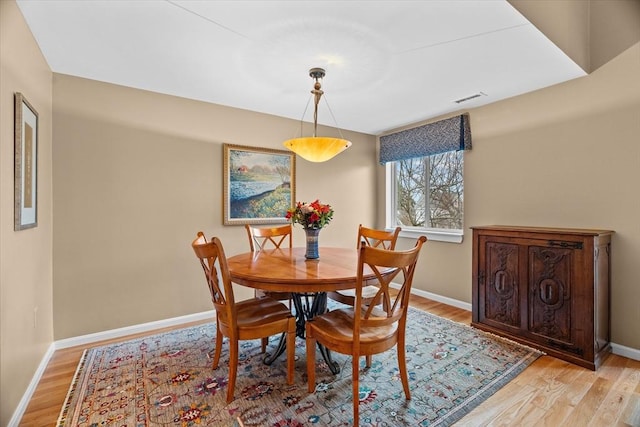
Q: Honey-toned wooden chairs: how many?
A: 4